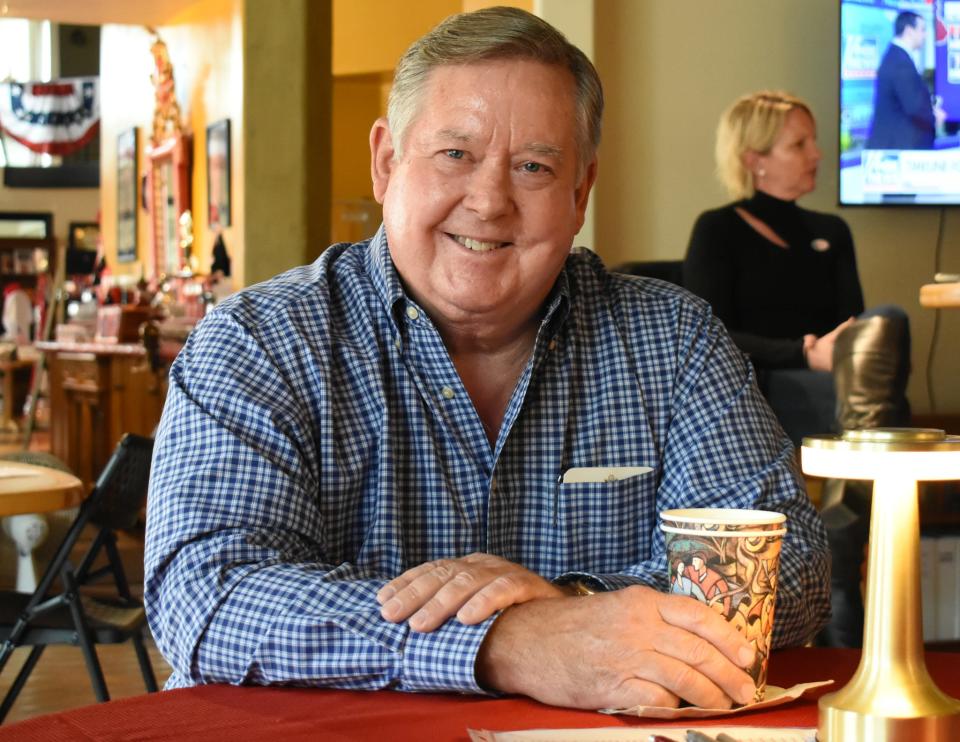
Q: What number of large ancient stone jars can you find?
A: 0